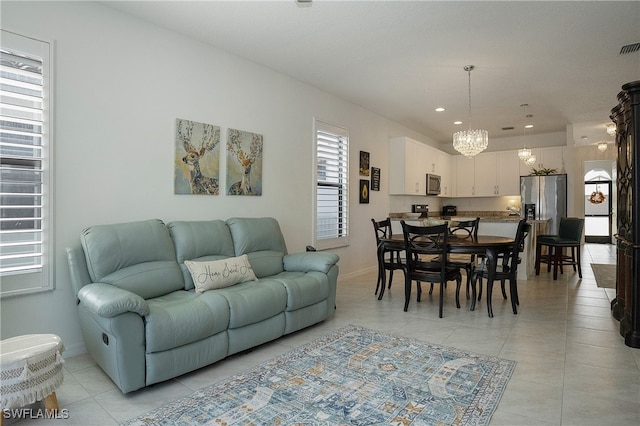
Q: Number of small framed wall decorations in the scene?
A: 3